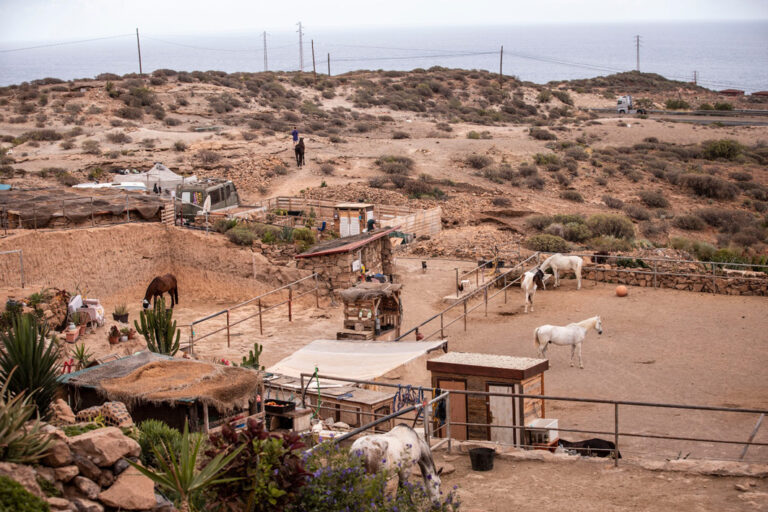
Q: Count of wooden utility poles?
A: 4